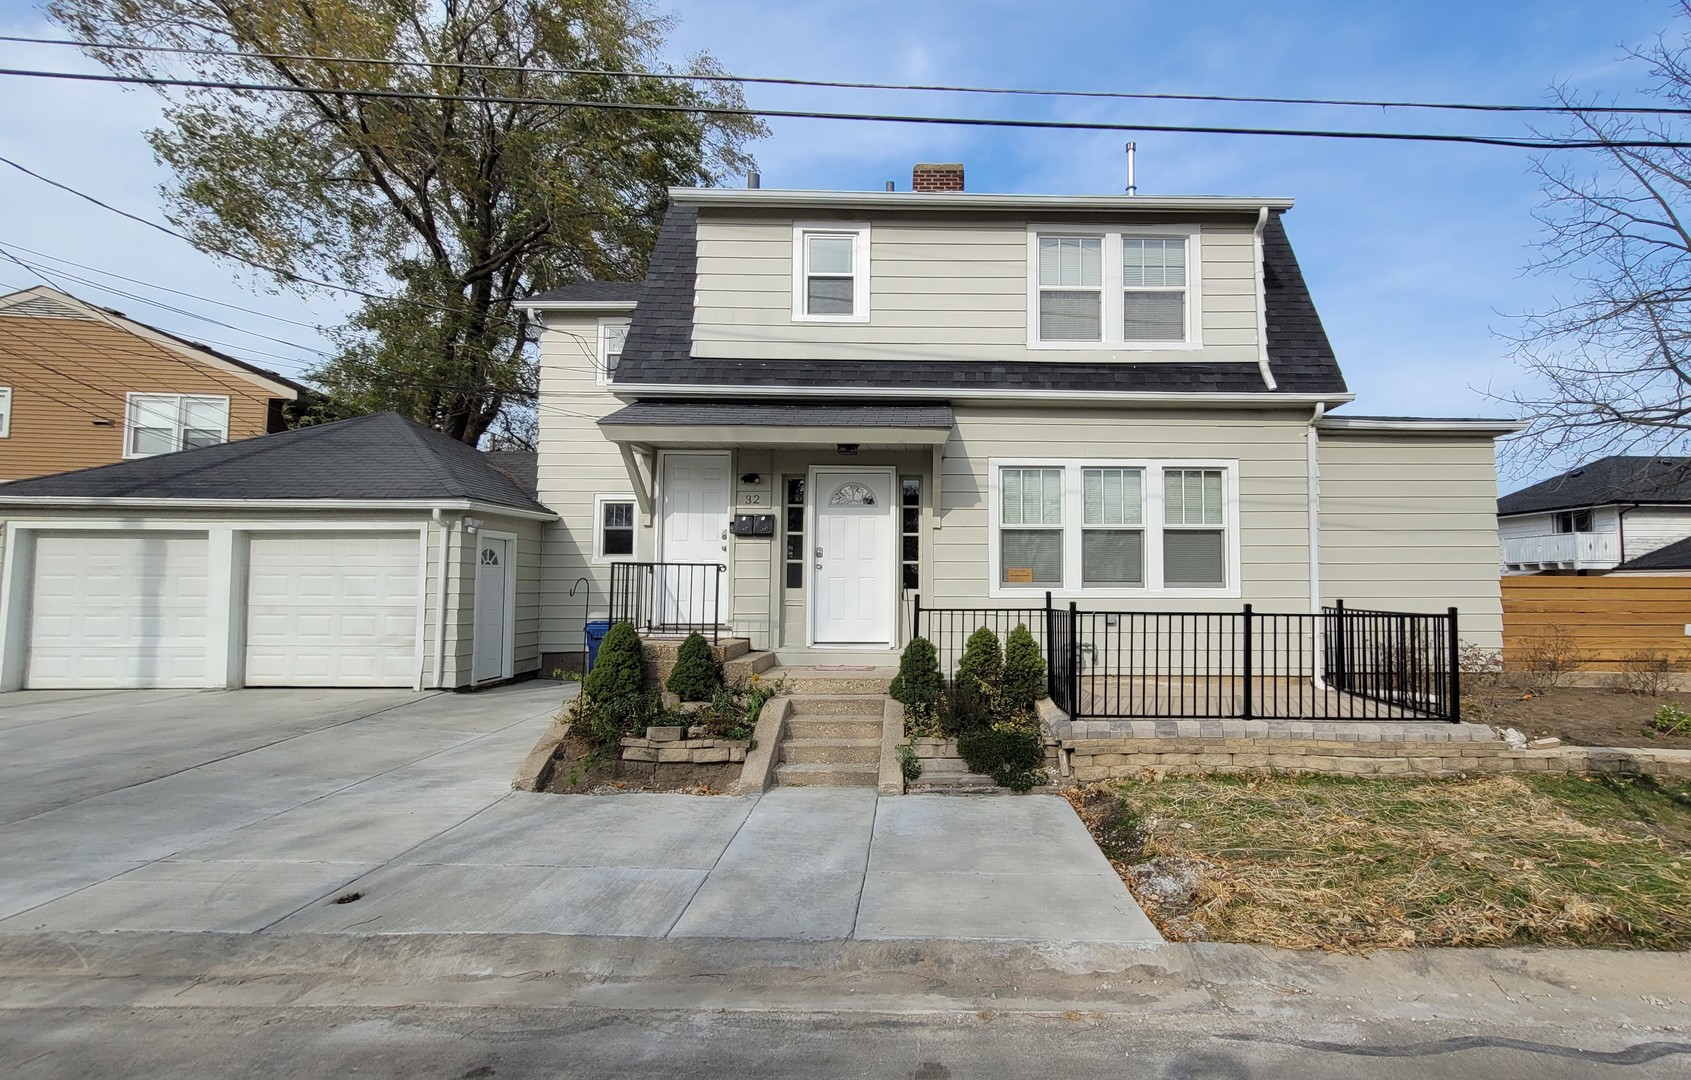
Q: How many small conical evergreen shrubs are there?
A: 5